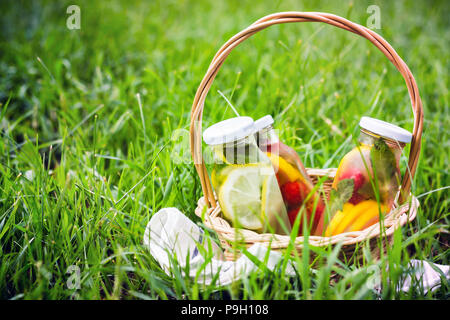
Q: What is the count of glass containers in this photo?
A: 3